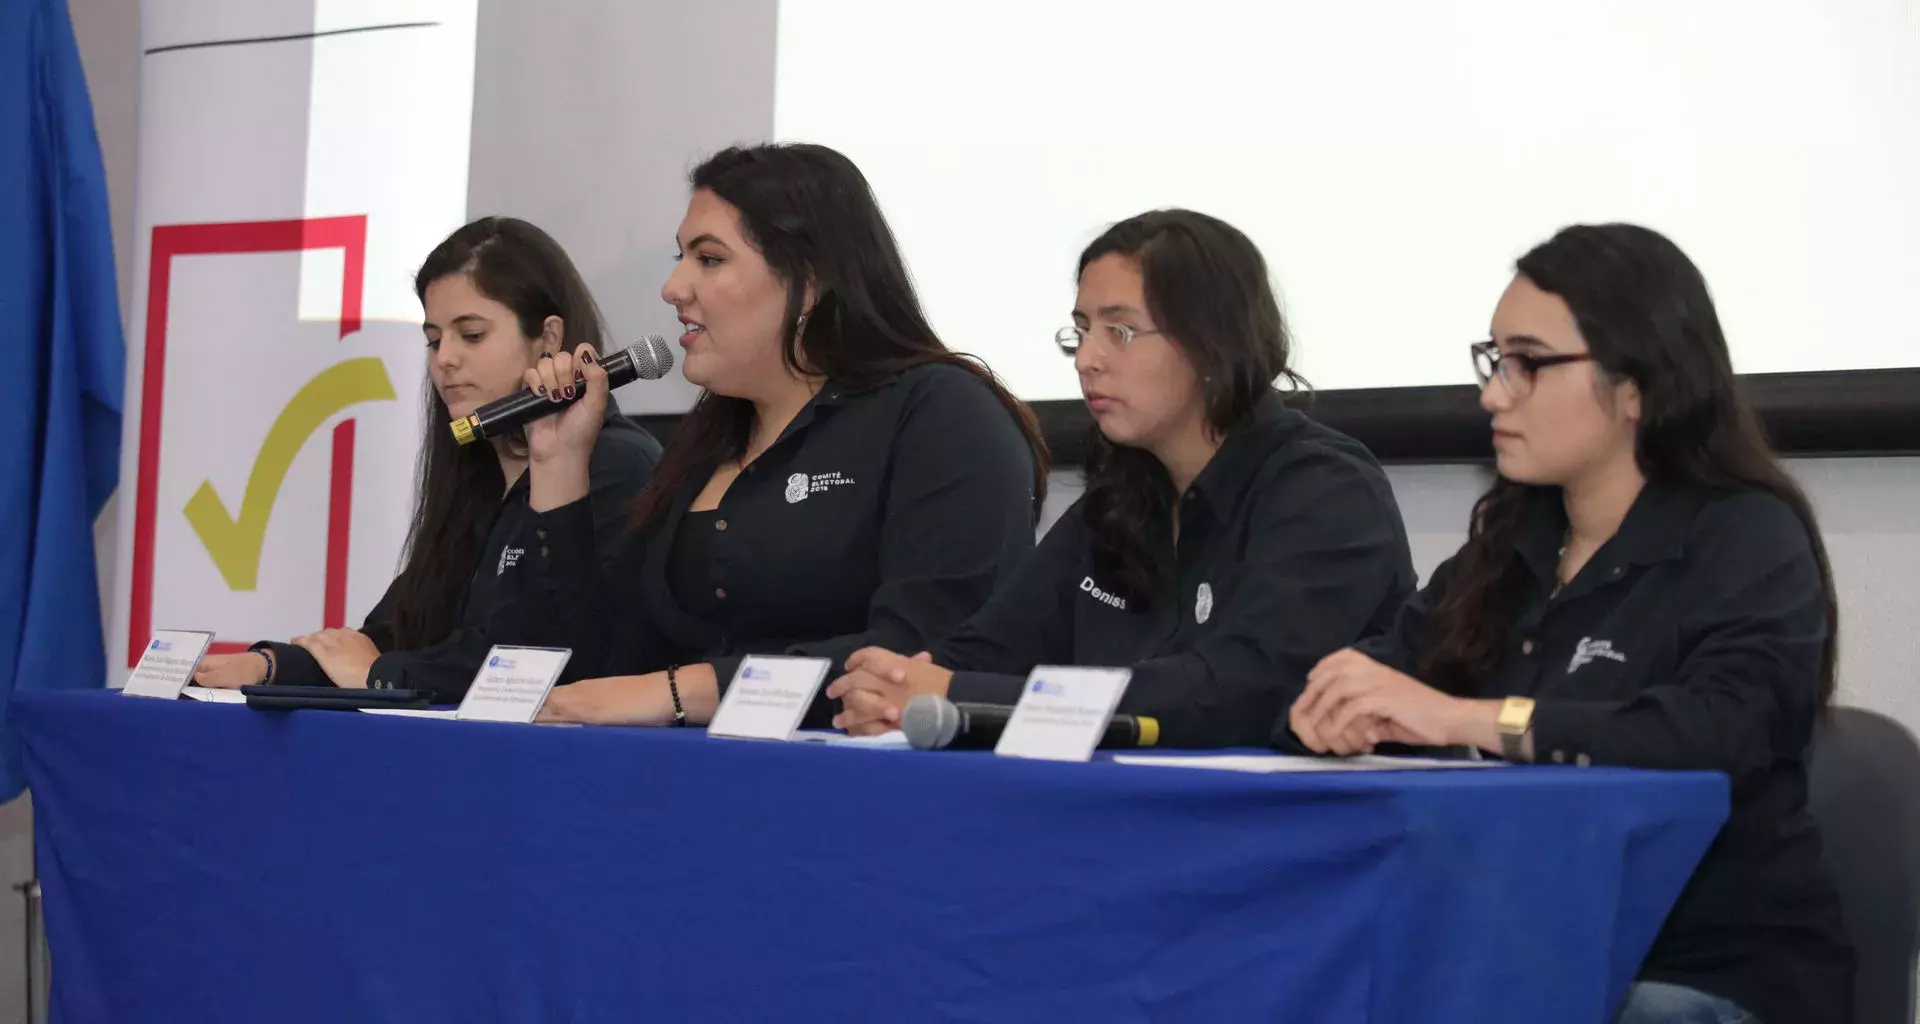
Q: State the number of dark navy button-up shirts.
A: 4